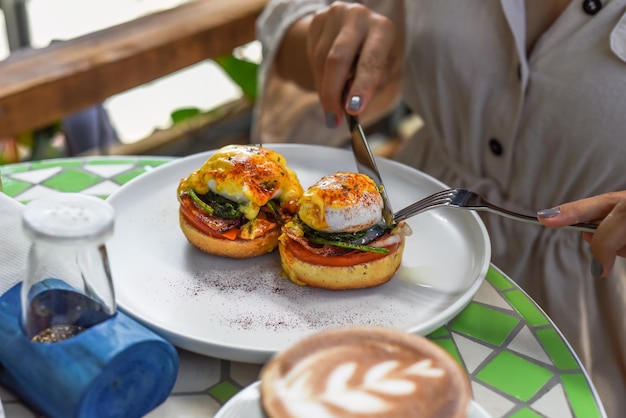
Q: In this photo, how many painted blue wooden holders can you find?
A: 1